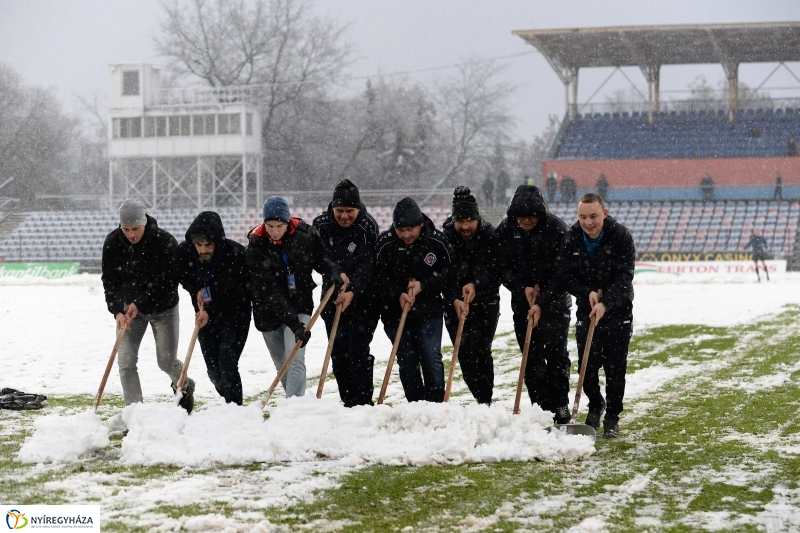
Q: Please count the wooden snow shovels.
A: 8